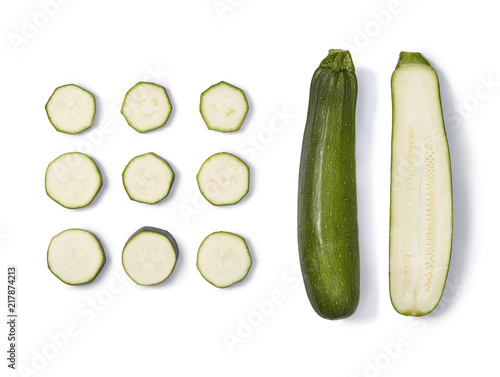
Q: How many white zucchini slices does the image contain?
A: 9